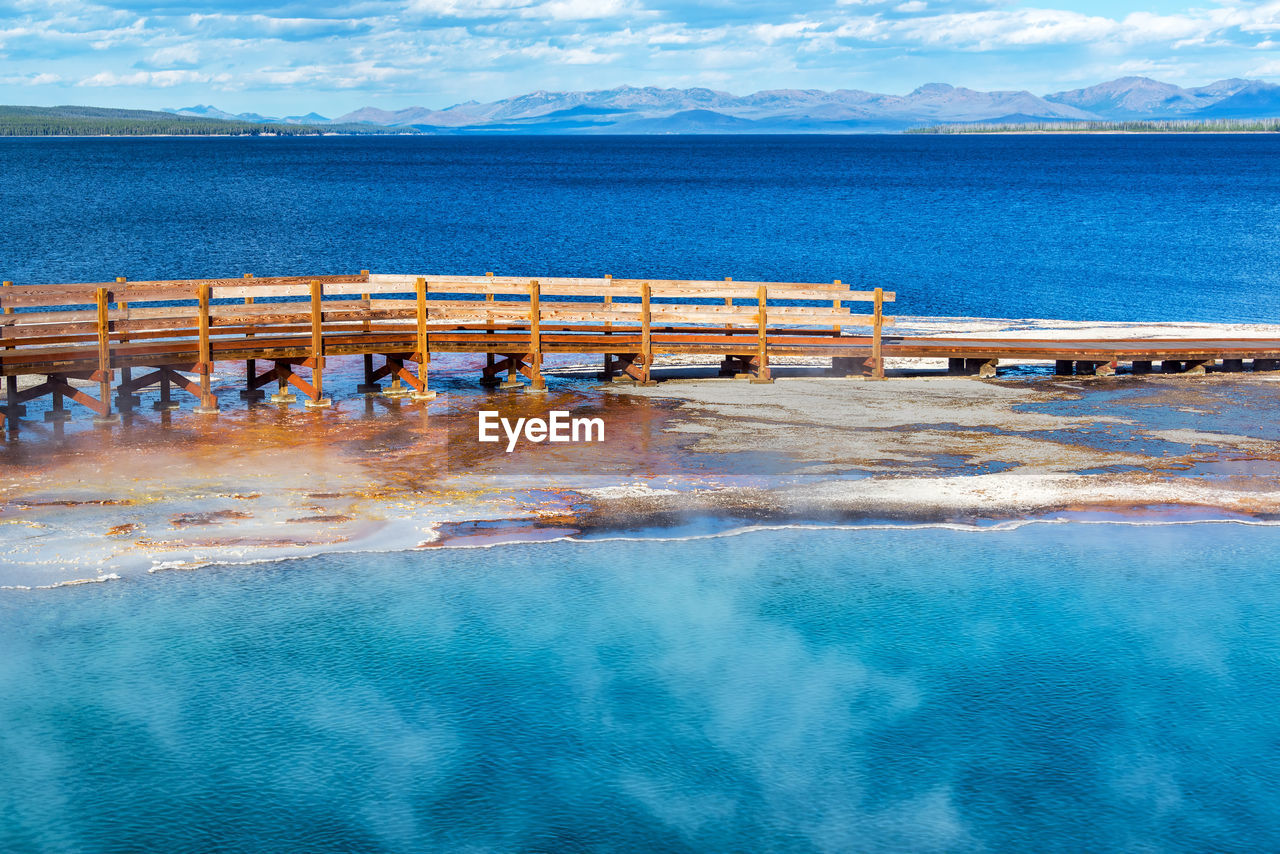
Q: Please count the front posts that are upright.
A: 8